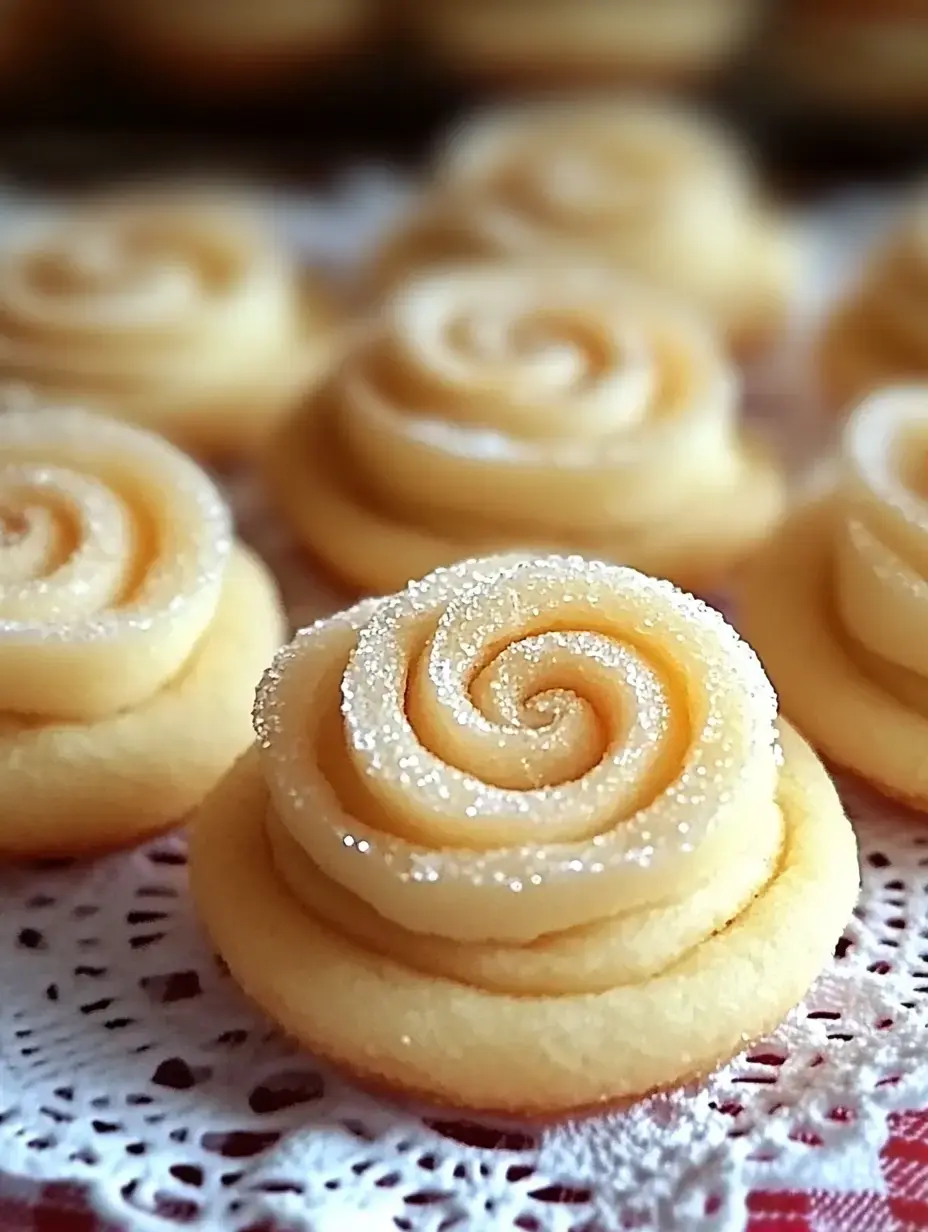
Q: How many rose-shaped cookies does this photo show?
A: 7